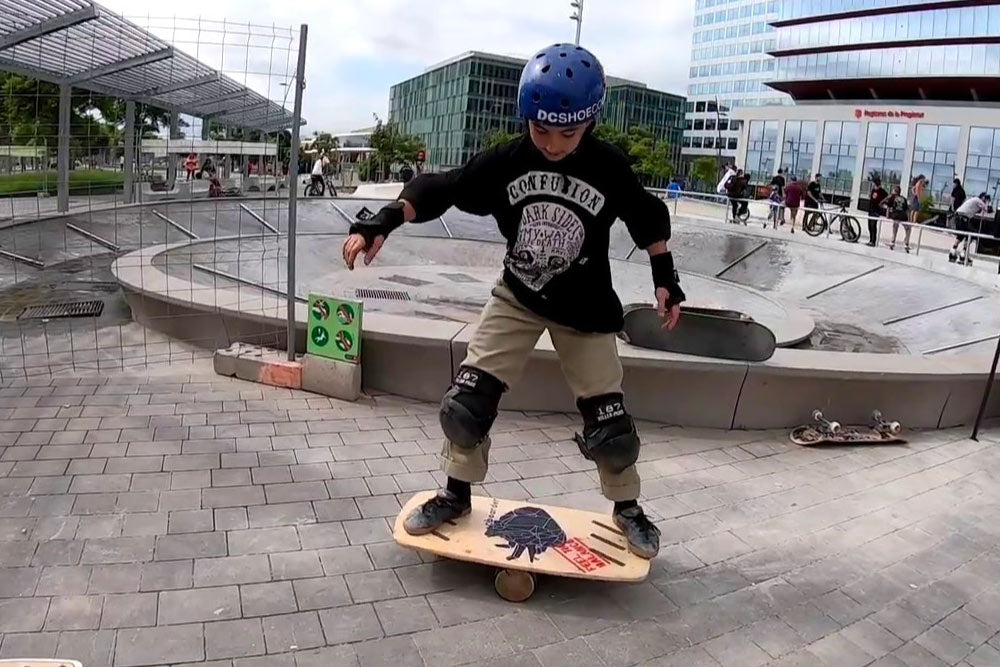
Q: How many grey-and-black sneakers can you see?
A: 2